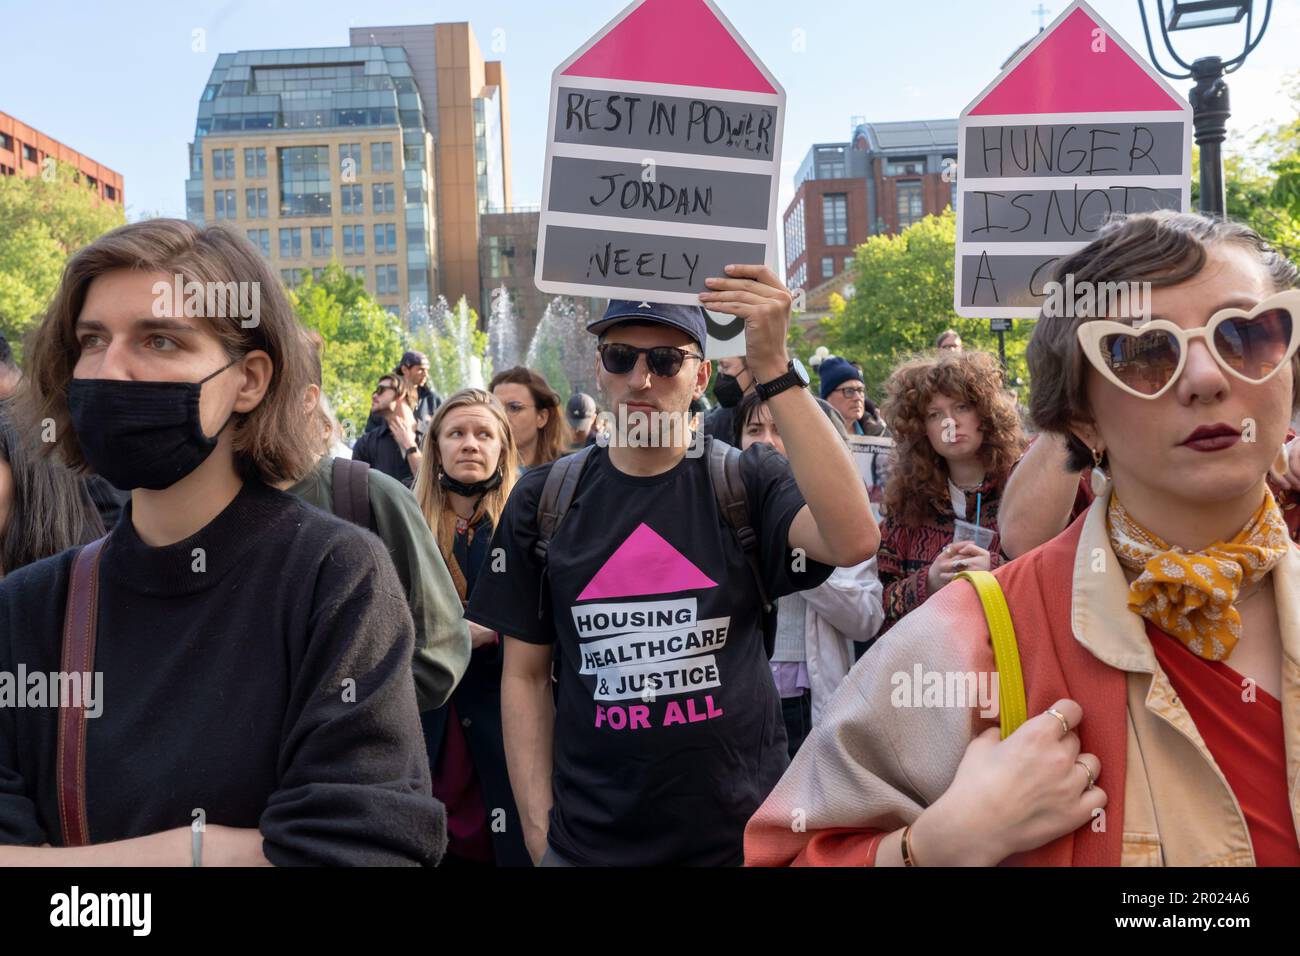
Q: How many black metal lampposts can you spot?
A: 1